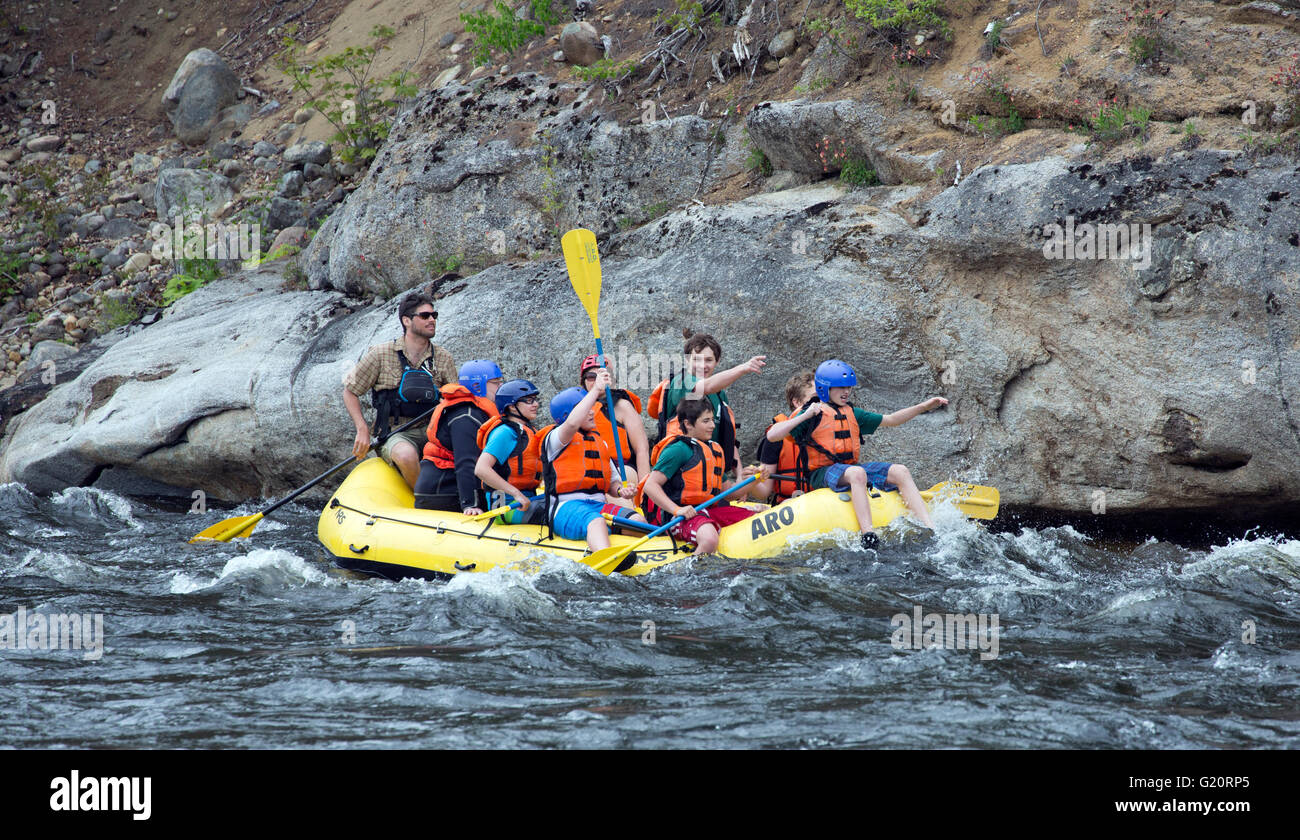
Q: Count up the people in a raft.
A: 9